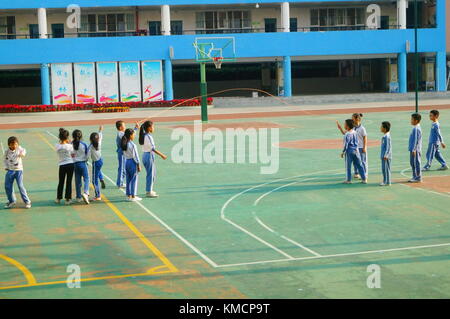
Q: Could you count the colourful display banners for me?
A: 5